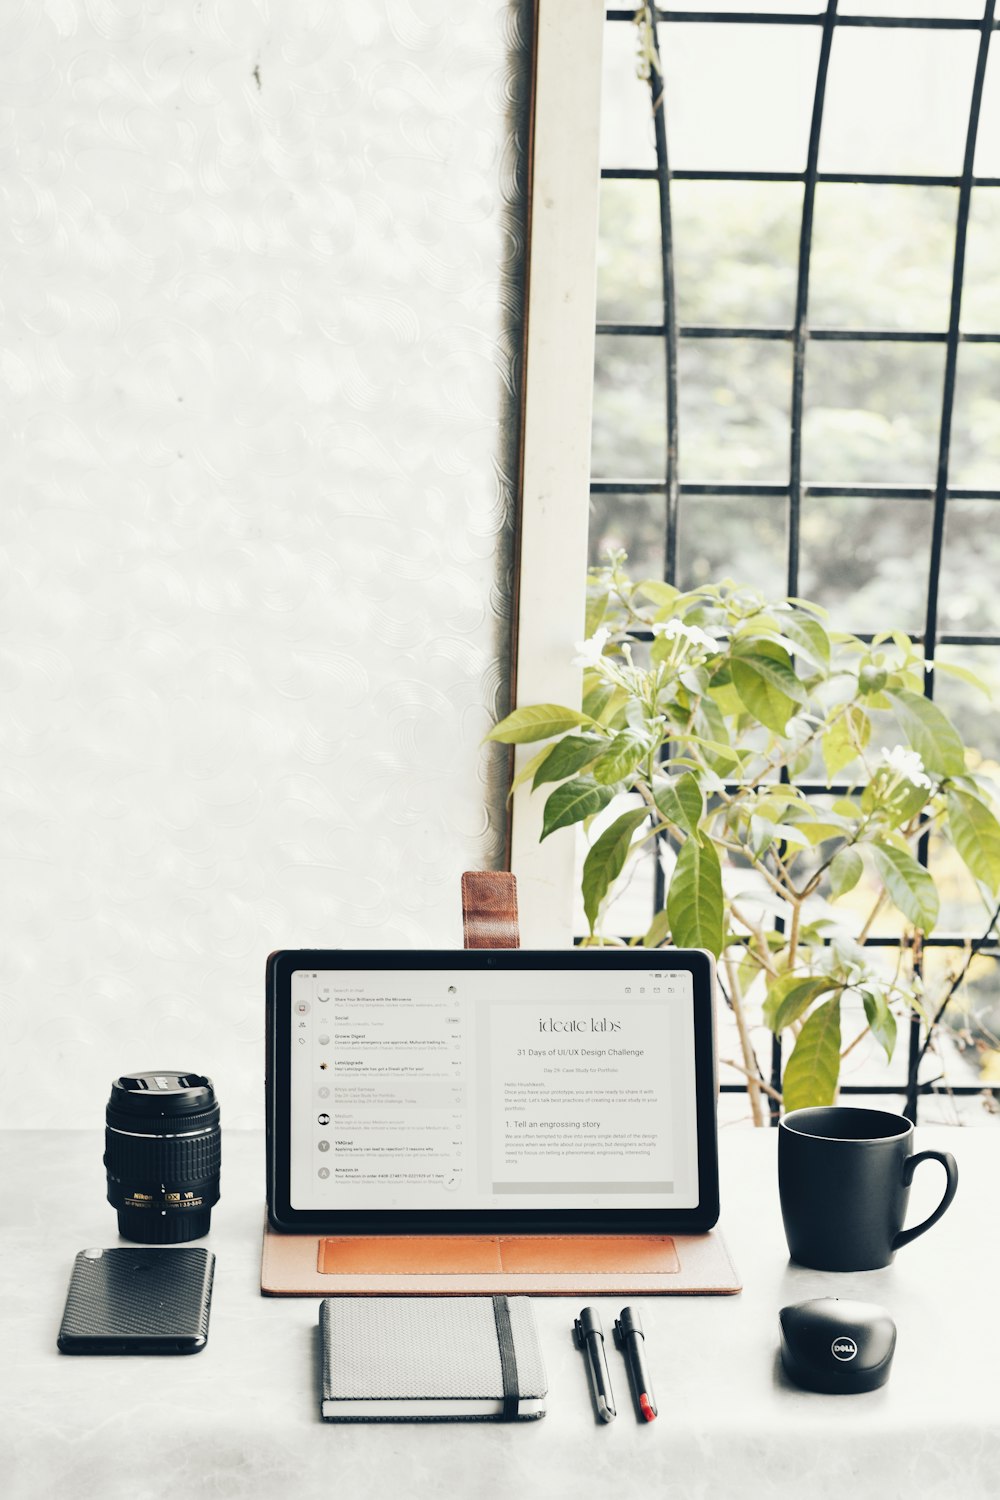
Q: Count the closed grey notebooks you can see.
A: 1